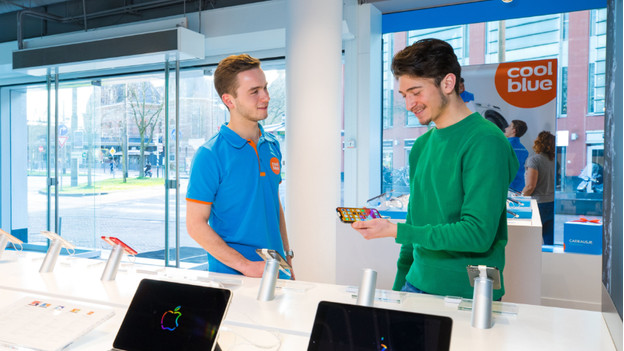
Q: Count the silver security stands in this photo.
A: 6